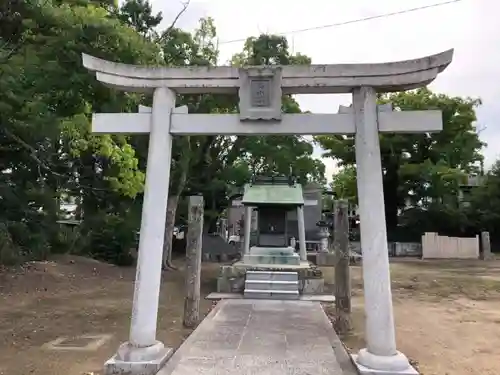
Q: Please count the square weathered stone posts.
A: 2